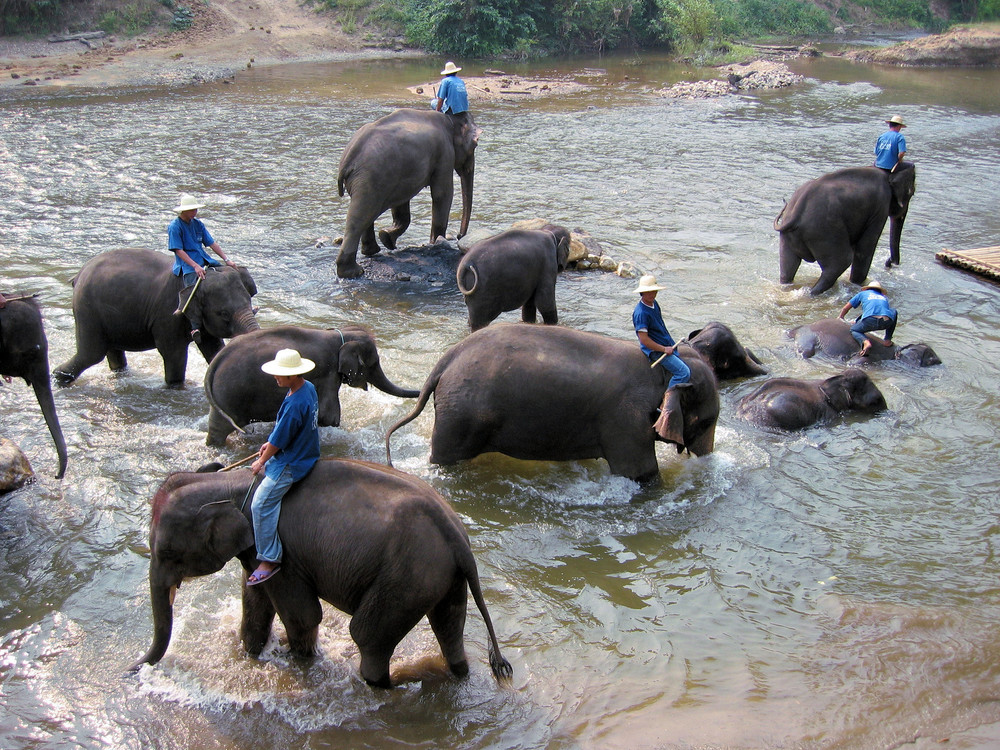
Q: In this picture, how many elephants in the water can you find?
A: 11